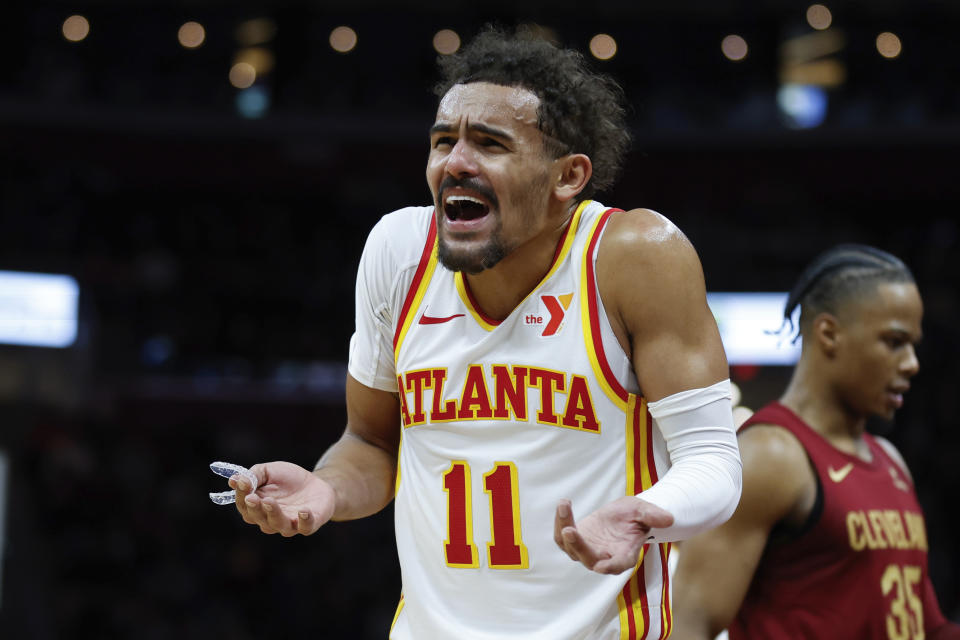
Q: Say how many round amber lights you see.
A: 9